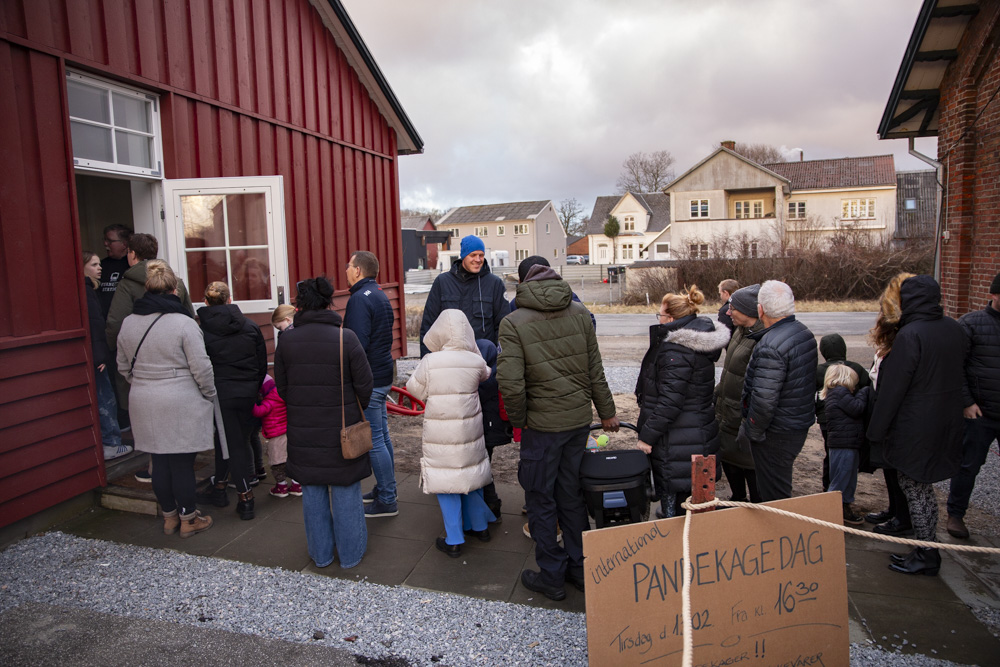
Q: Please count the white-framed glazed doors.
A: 1